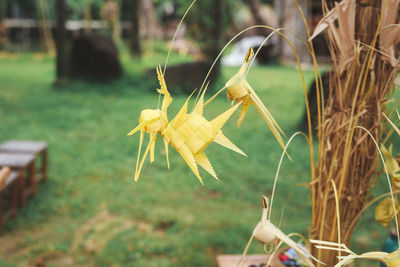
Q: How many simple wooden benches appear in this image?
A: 3